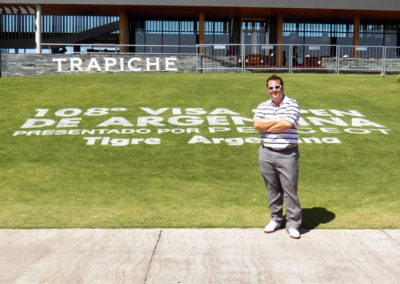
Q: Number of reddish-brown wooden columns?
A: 4